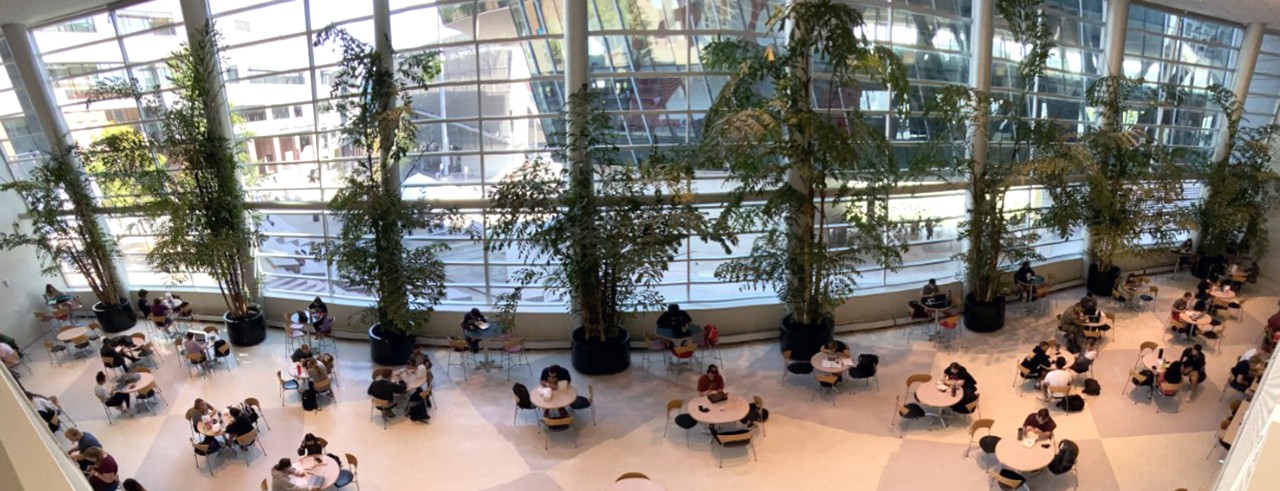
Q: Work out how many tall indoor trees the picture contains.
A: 8